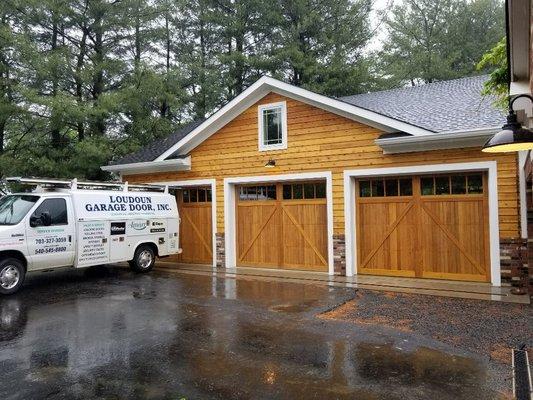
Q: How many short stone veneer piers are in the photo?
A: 3